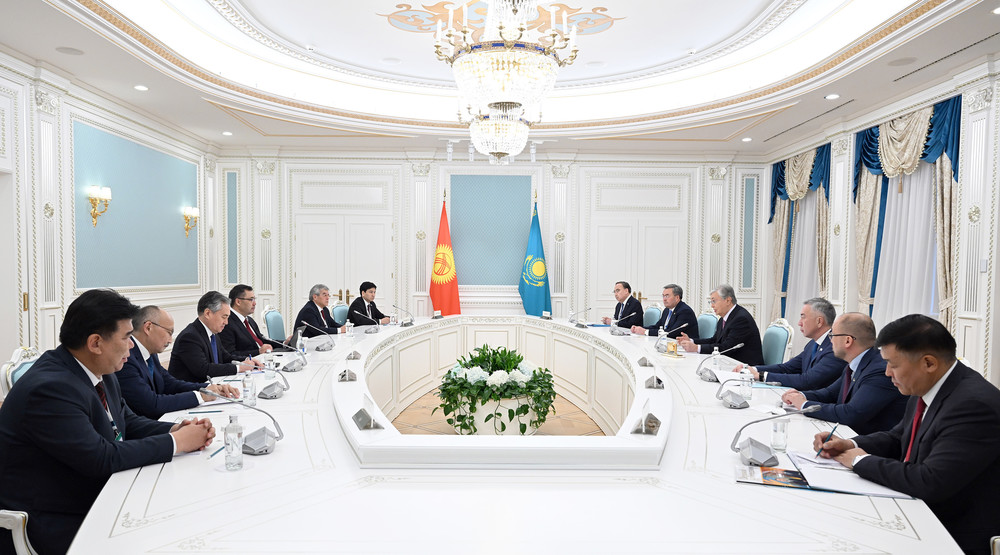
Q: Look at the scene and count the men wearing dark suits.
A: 12